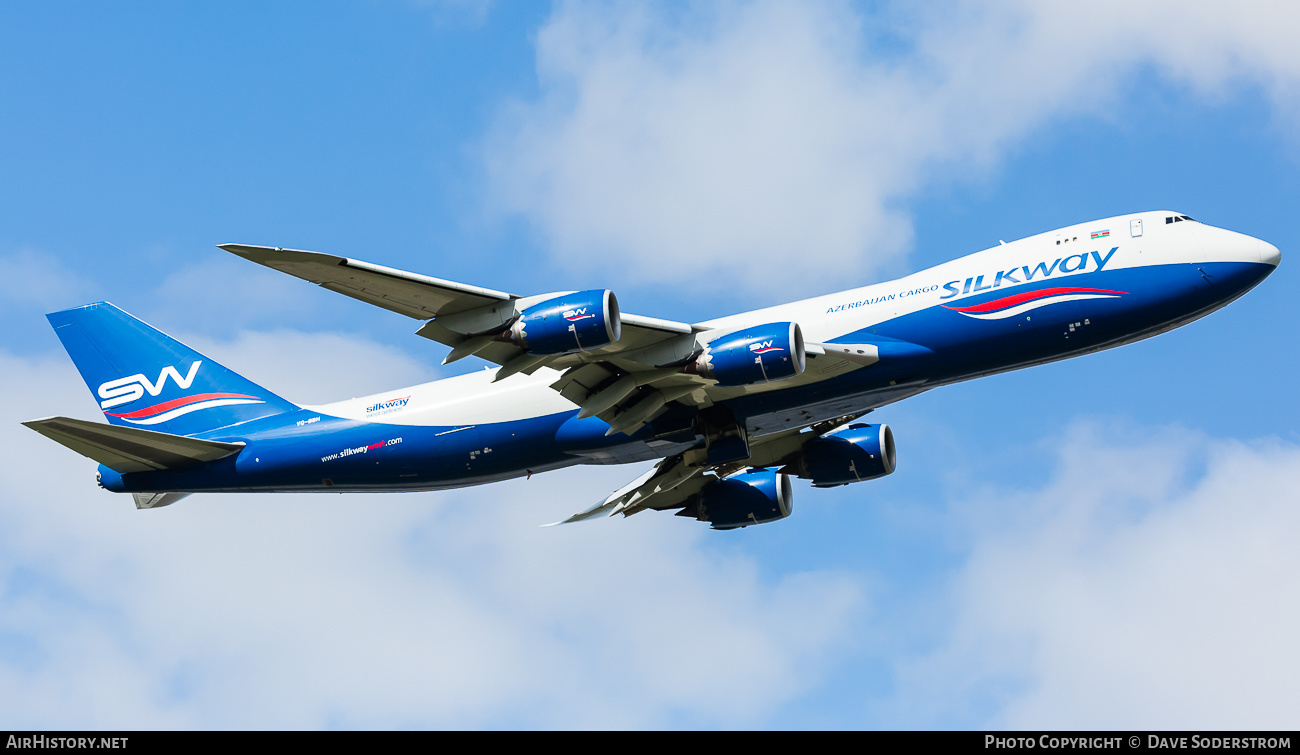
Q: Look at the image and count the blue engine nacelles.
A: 4